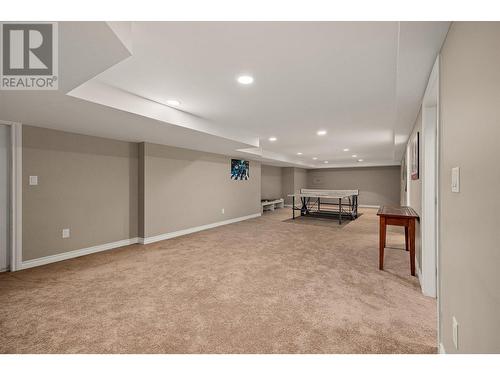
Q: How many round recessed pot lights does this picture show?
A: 10